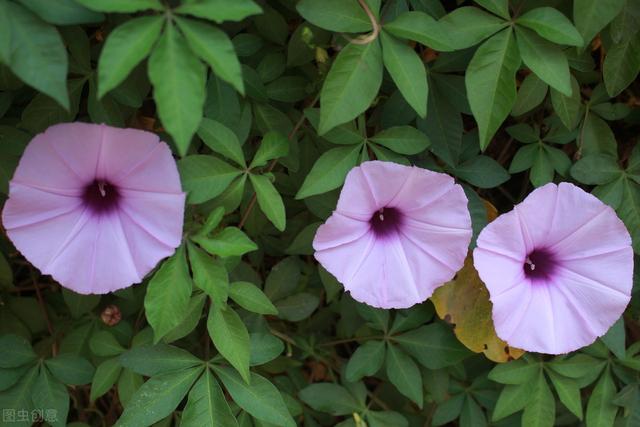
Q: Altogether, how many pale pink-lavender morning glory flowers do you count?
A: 3